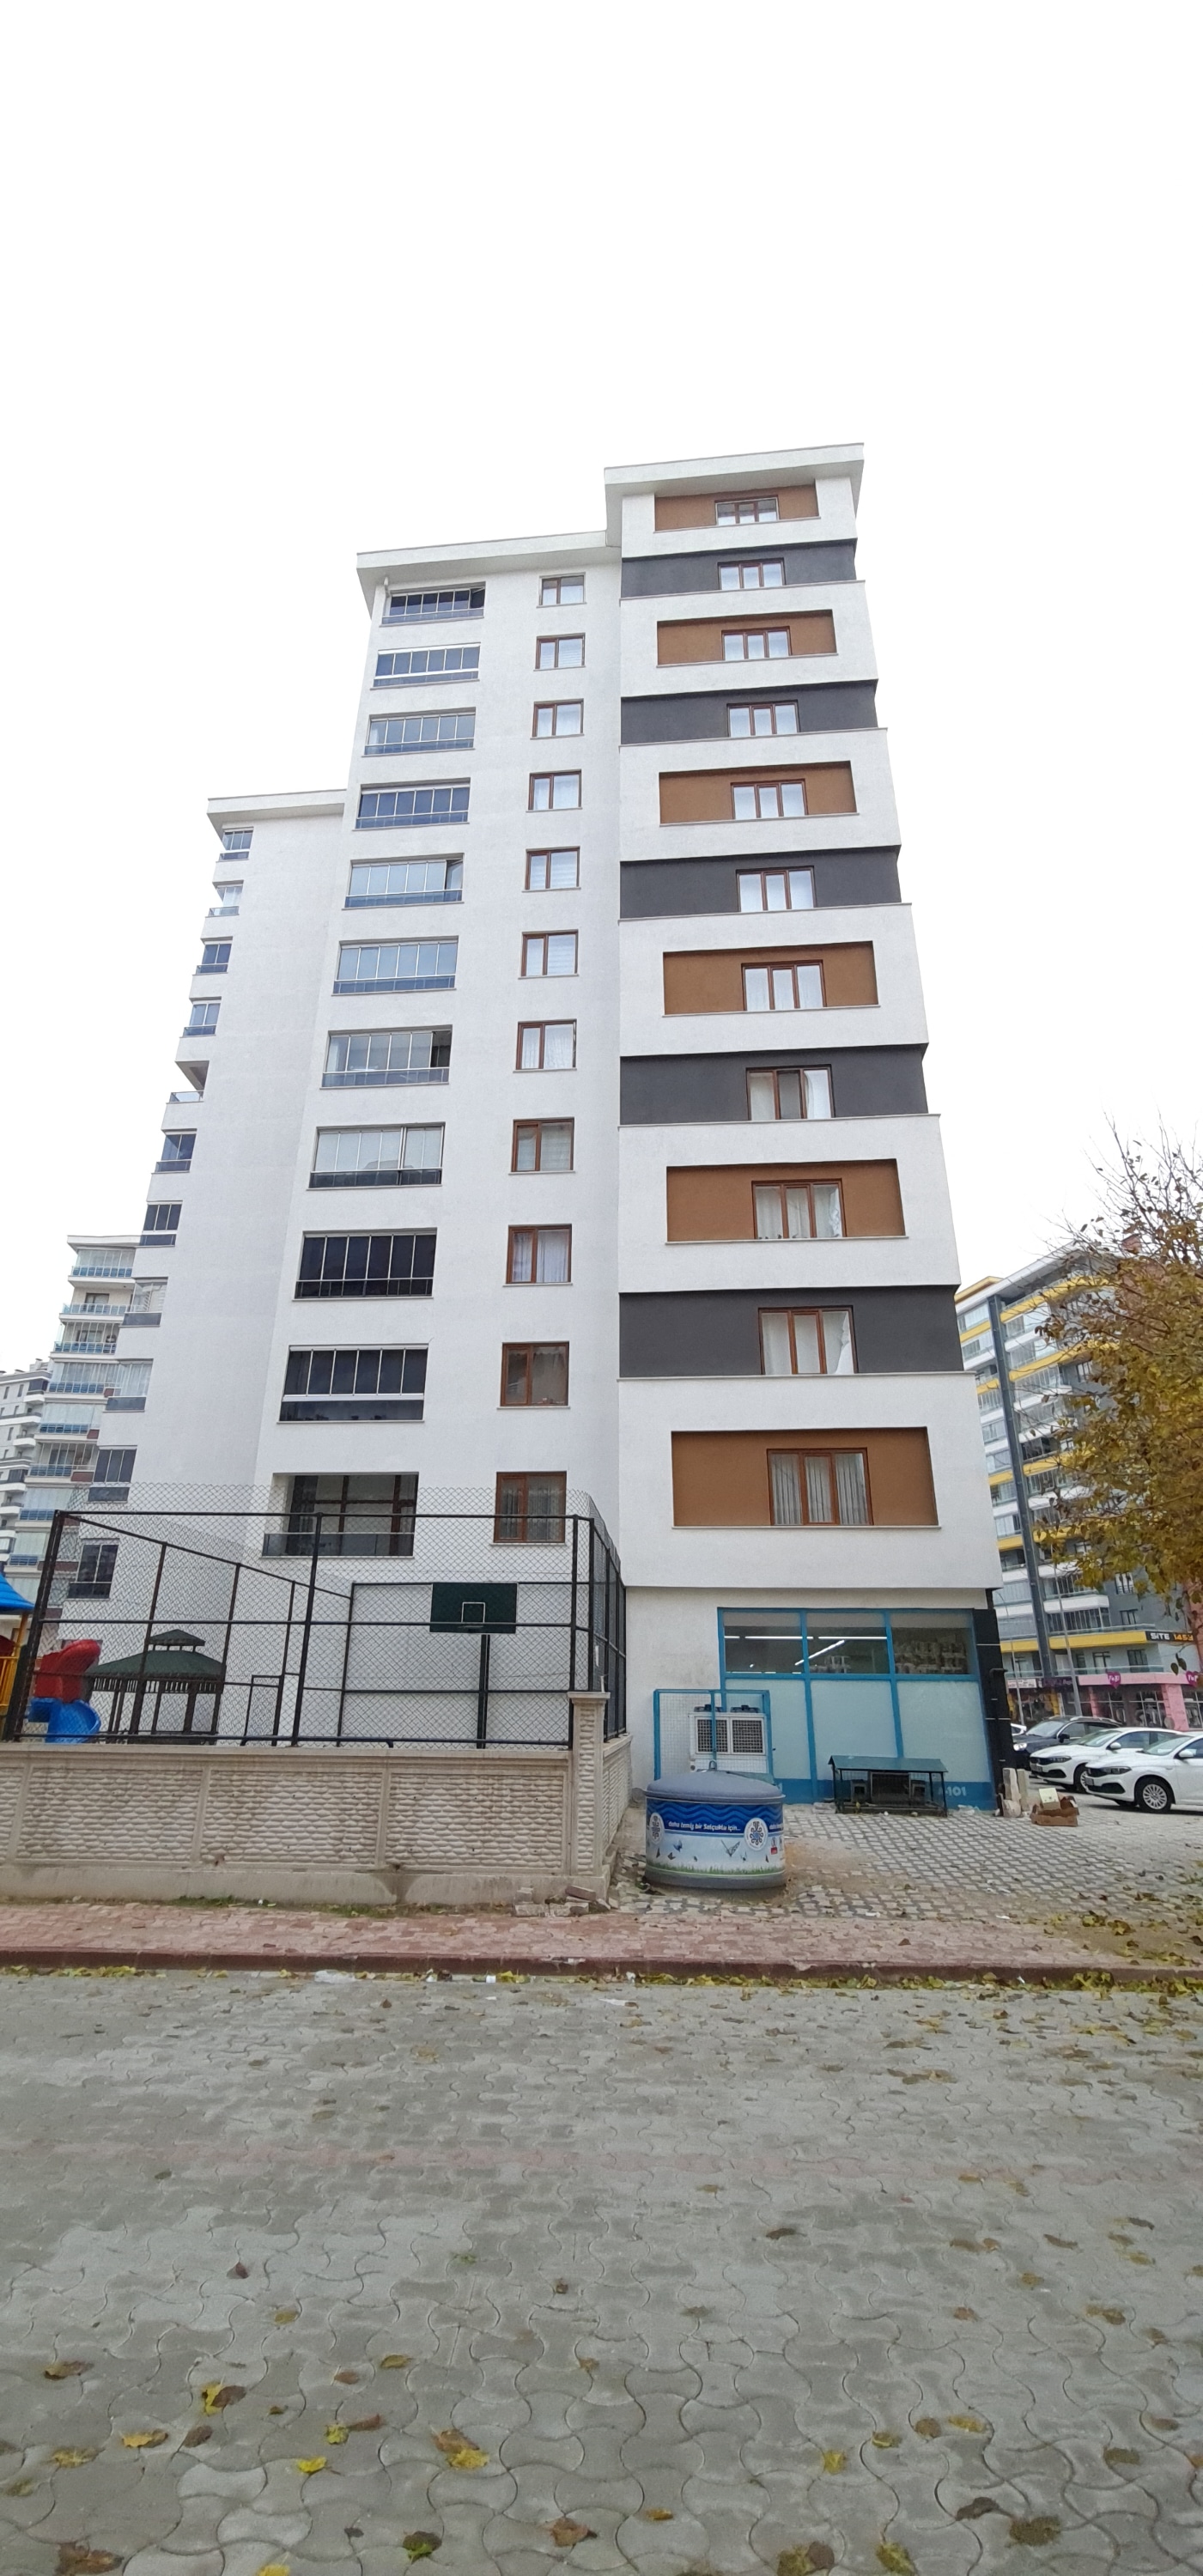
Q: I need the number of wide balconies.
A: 11